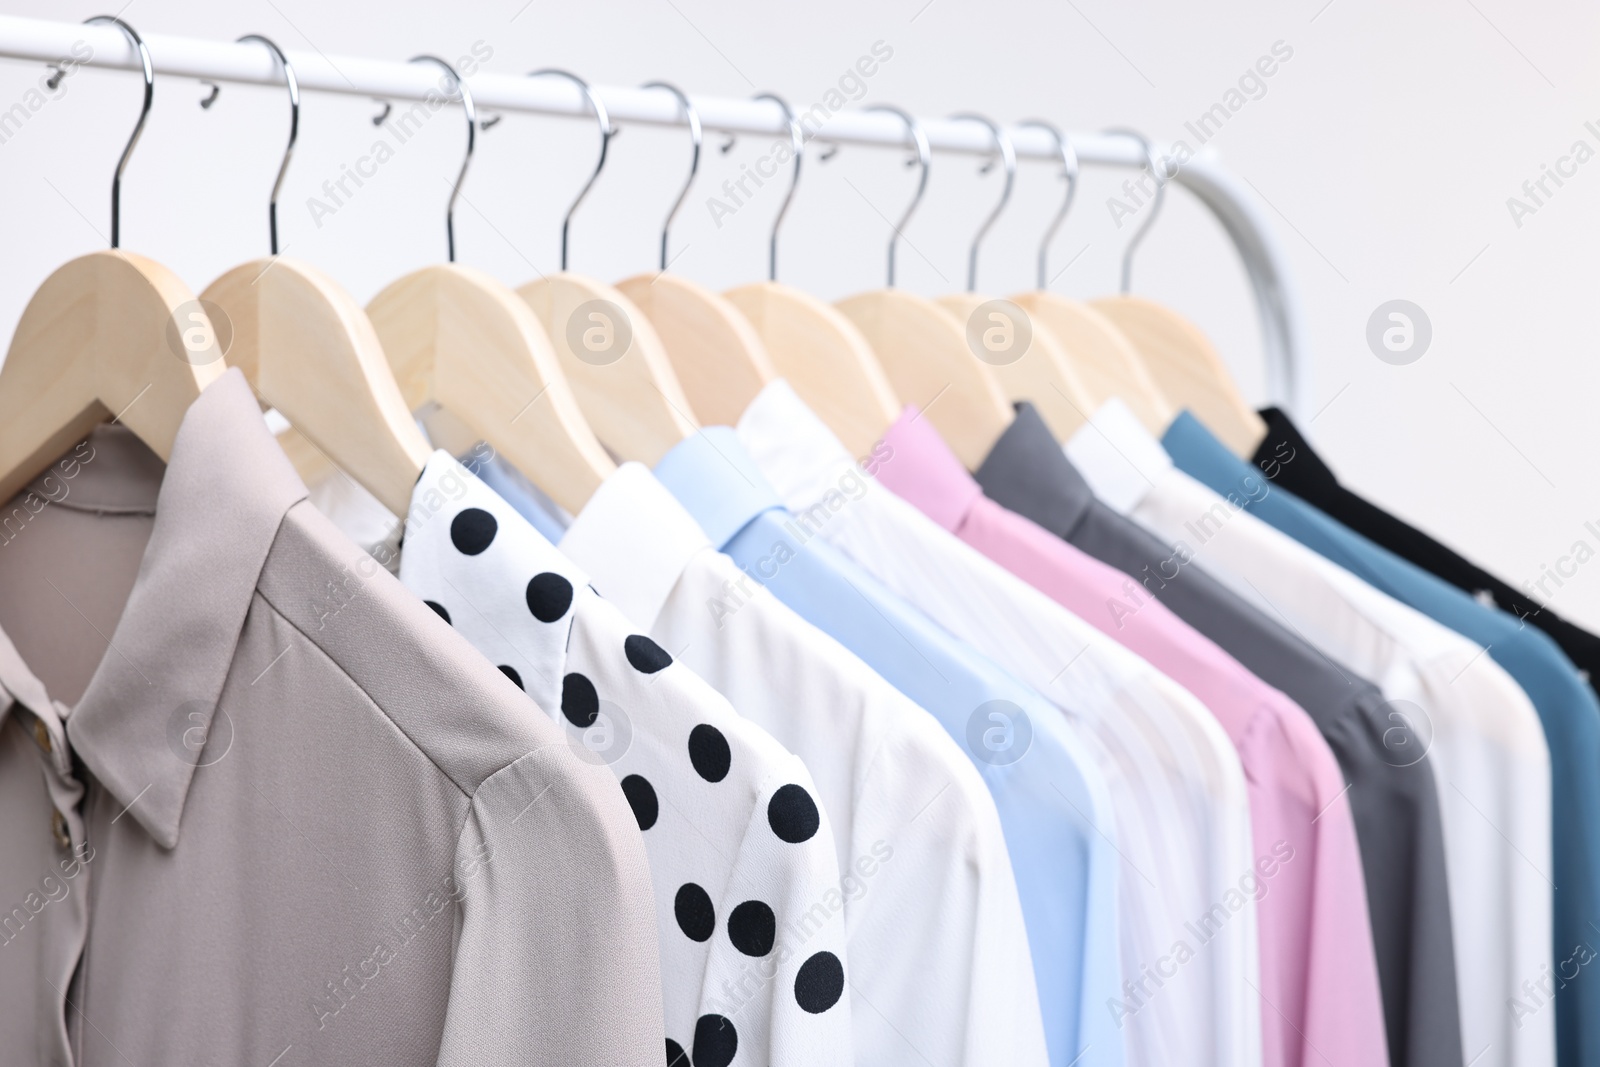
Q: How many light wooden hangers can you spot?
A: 10